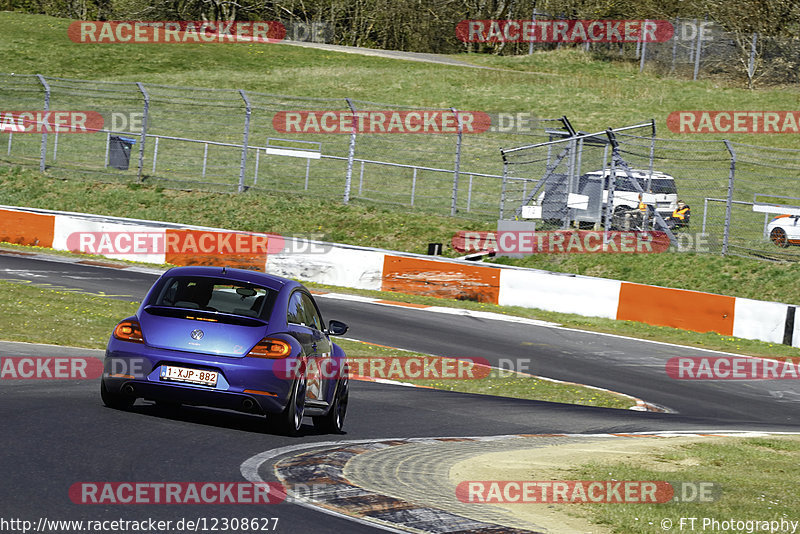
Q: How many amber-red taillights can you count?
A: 2